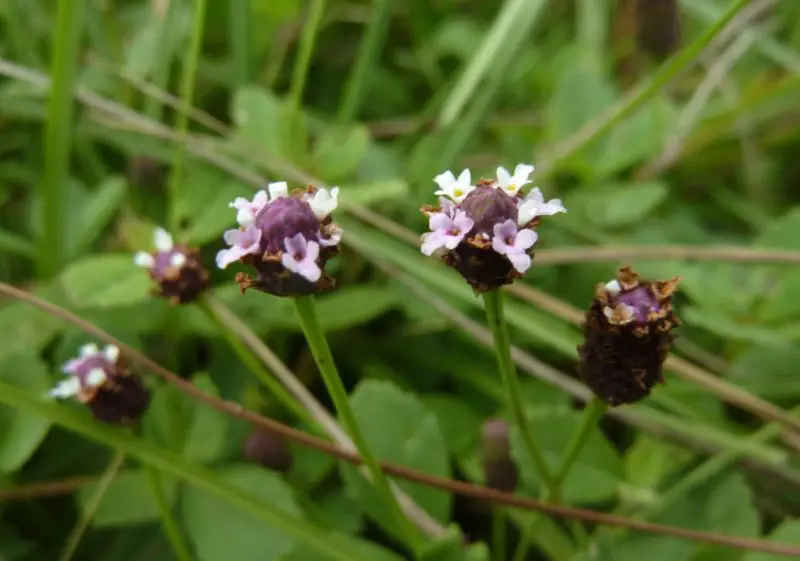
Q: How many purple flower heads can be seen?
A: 5